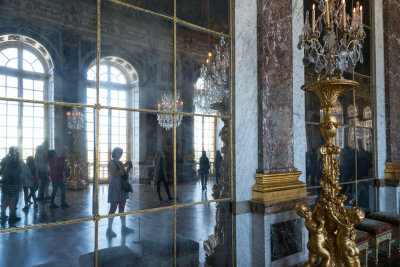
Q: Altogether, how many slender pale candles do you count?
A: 5